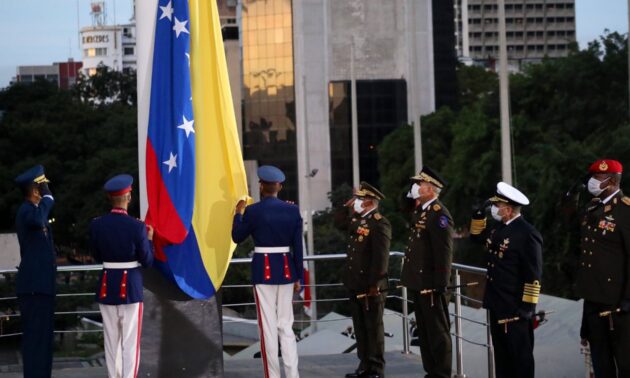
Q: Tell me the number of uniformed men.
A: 7